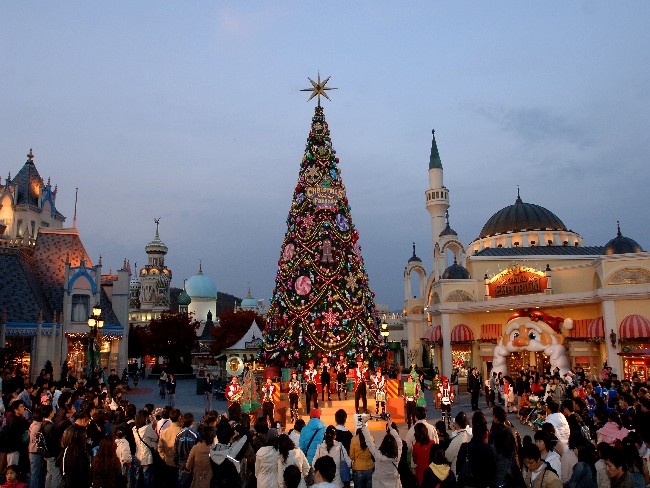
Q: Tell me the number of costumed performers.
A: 10